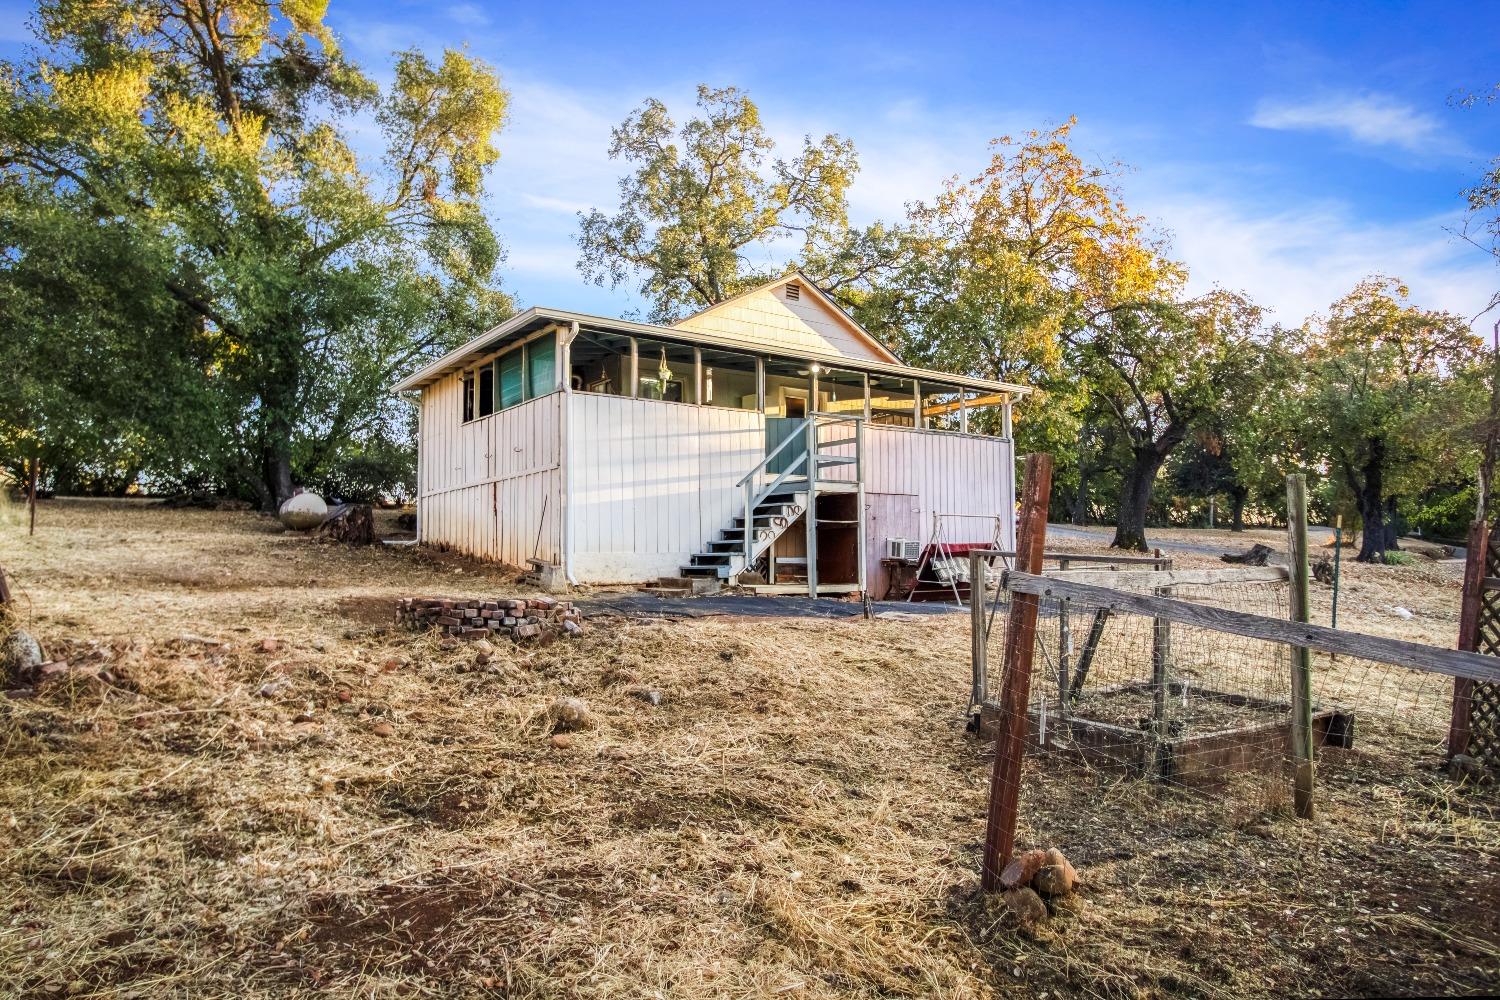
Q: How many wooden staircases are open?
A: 1